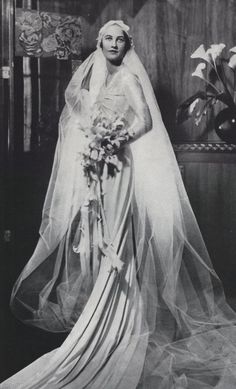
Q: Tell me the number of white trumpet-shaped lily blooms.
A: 5